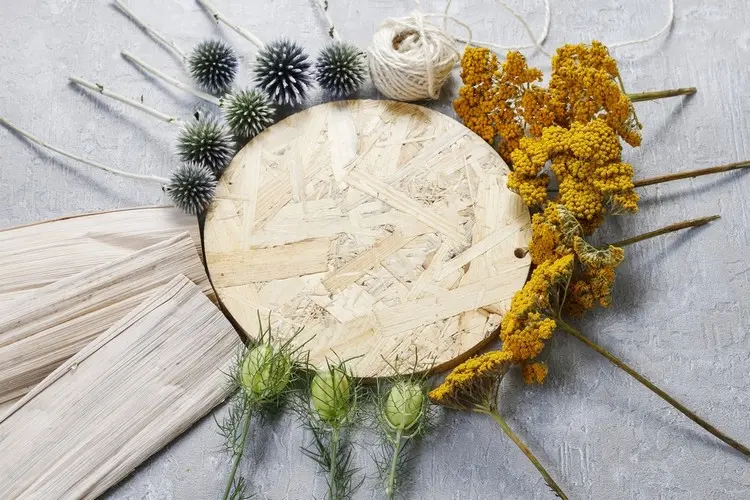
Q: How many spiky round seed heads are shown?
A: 6